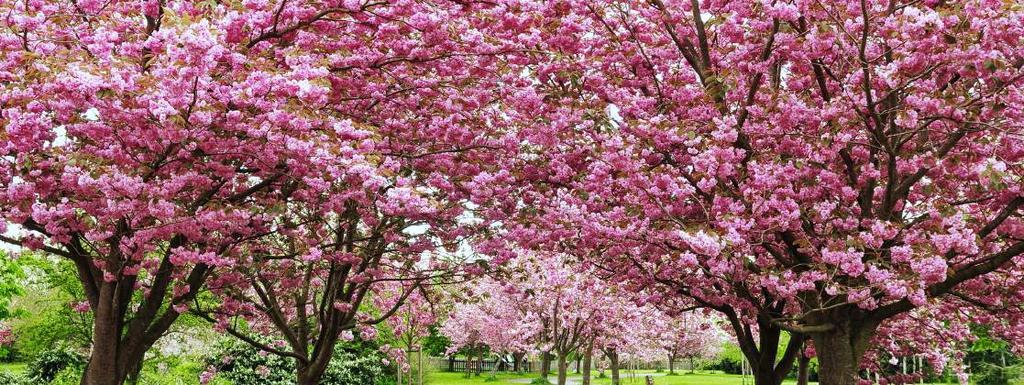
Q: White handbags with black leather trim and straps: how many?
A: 0